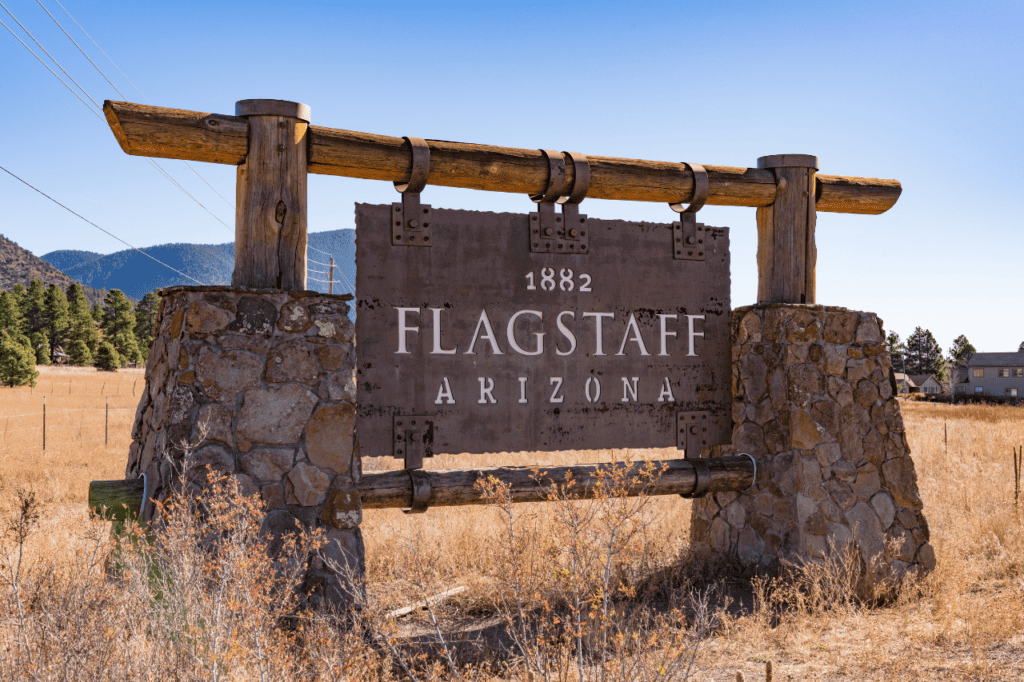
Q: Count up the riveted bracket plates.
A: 5